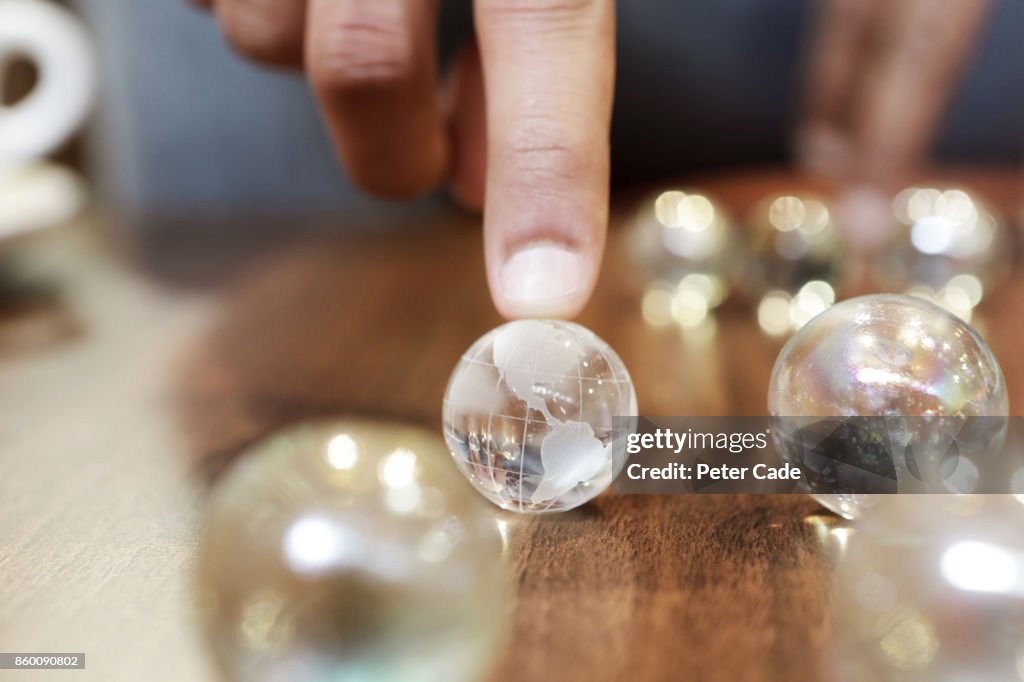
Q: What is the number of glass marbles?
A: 7